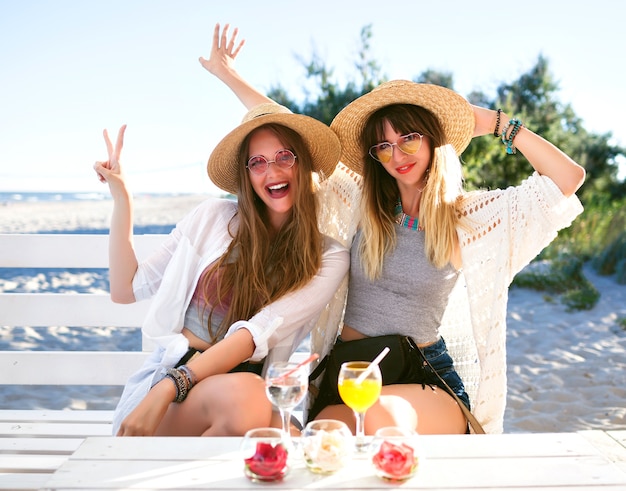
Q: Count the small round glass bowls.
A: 3